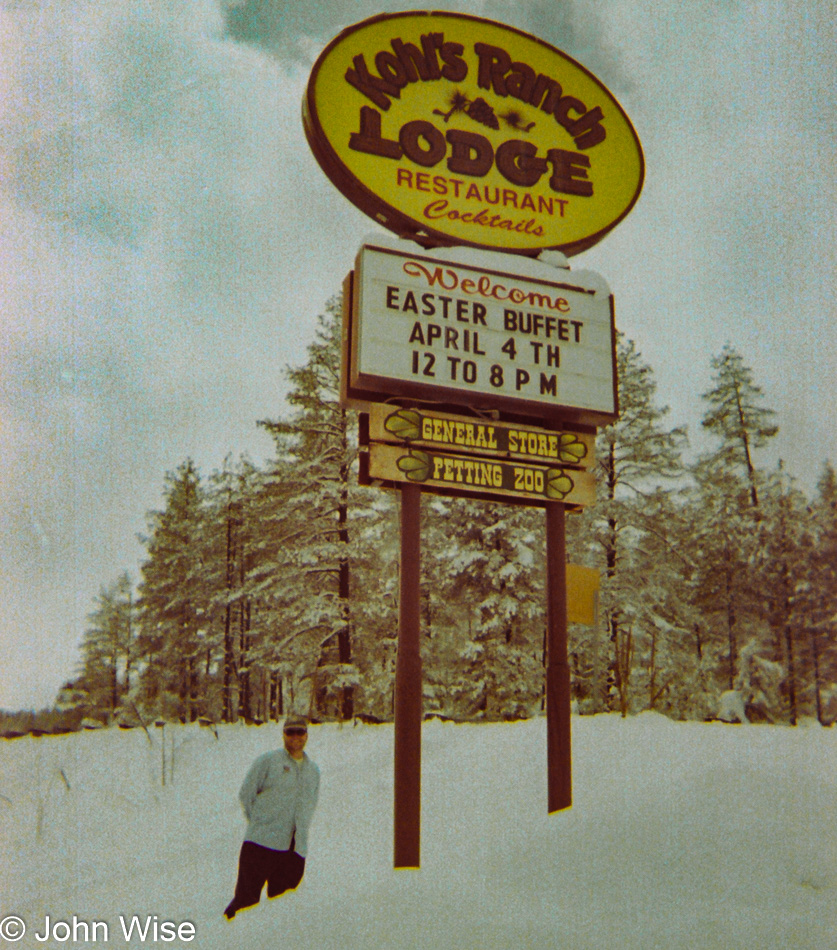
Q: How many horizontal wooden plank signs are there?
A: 2